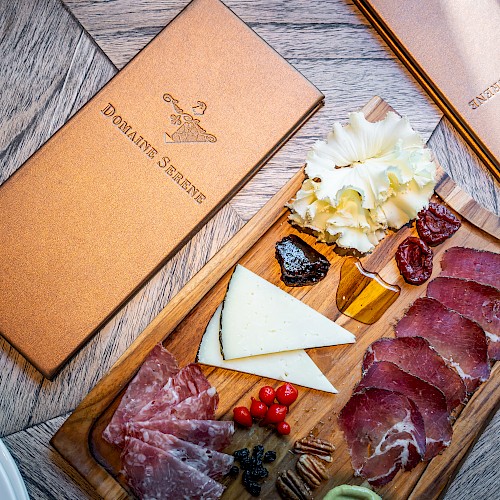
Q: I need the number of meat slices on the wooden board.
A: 12